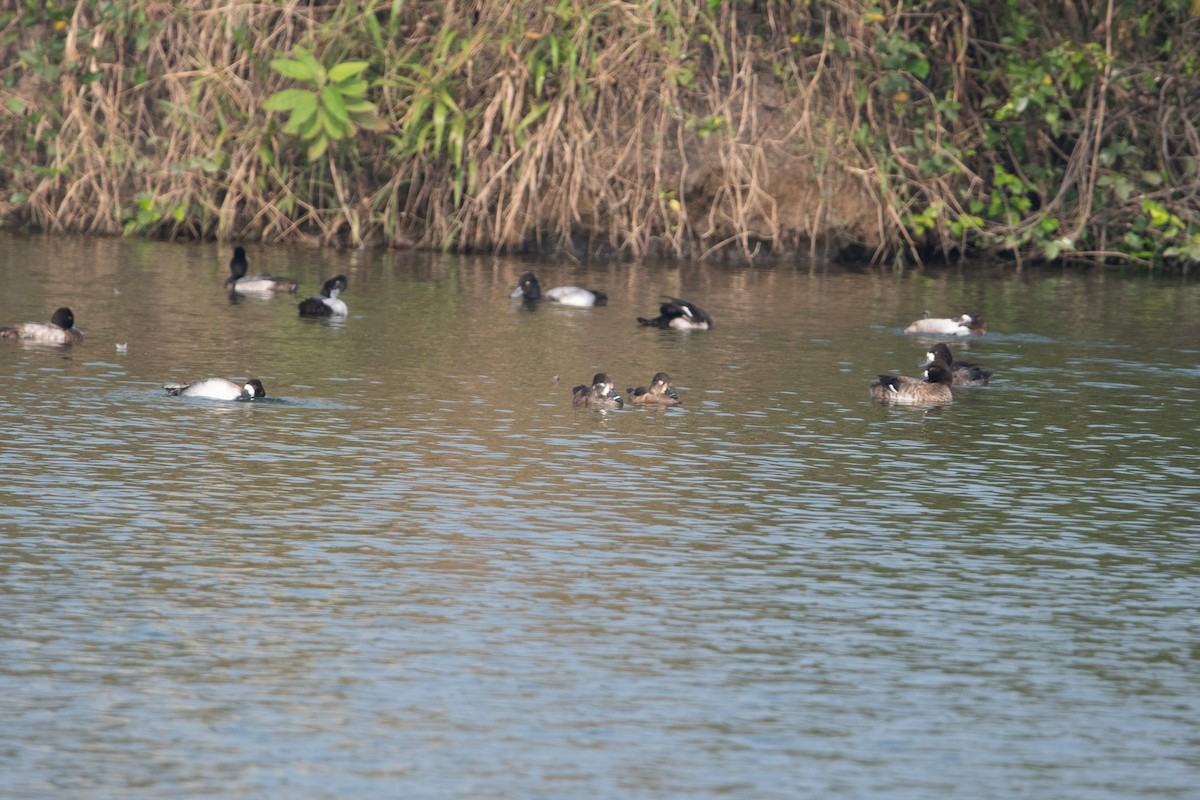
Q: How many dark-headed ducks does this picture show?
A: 11